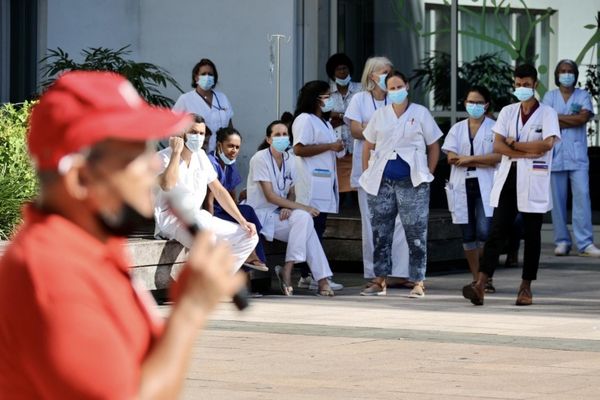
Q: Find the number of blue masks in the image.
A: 11